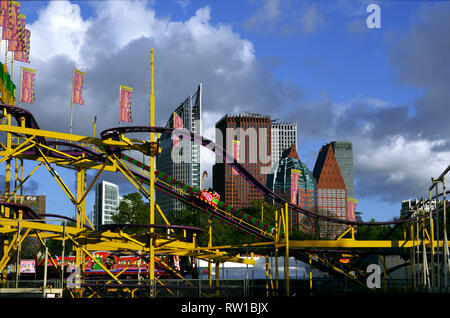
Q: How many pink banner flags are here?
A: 11